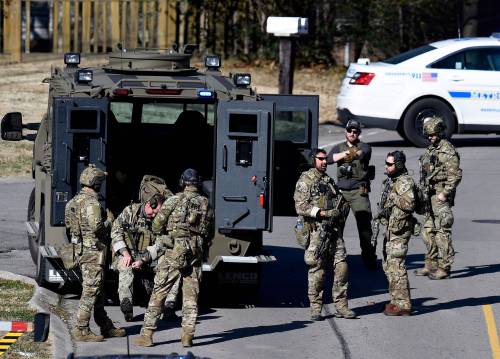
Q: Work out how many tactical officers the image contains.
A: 7